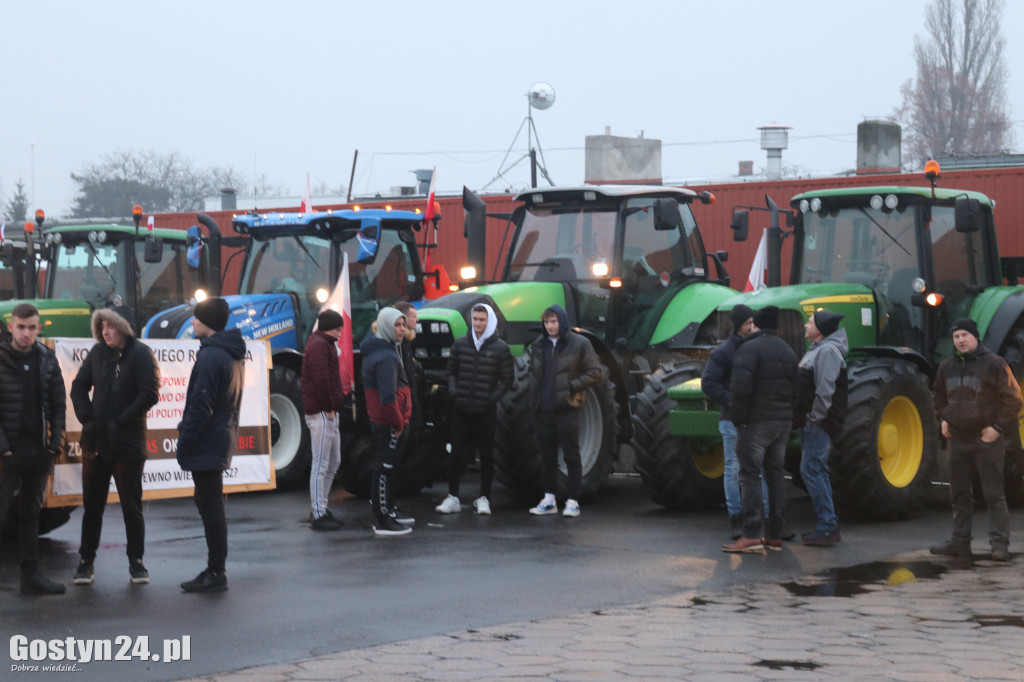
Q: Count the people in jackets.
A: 12